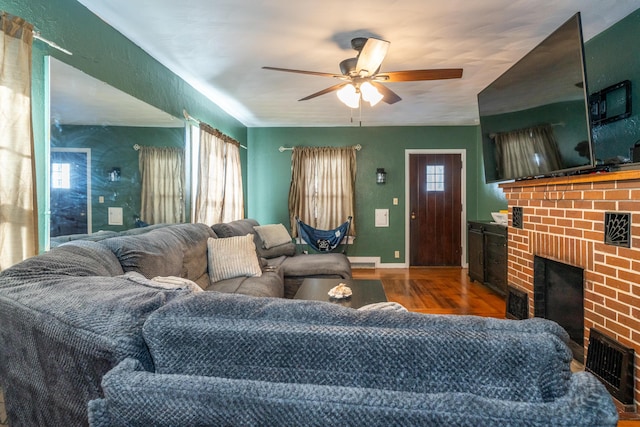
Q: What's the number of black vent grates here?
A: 4